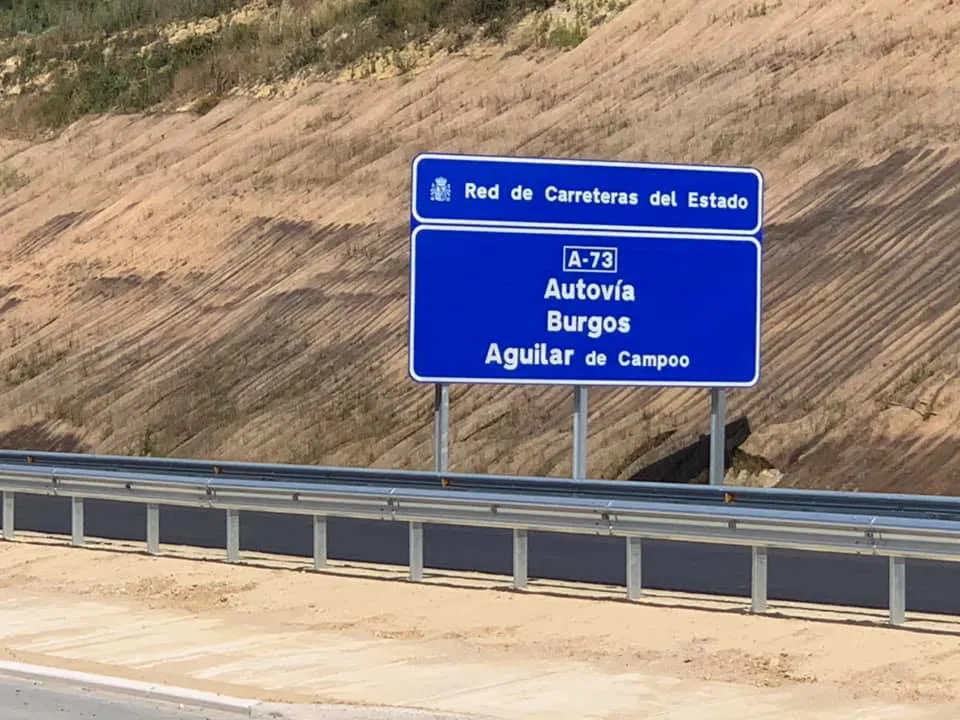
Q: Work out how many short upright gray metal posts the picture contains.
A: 10